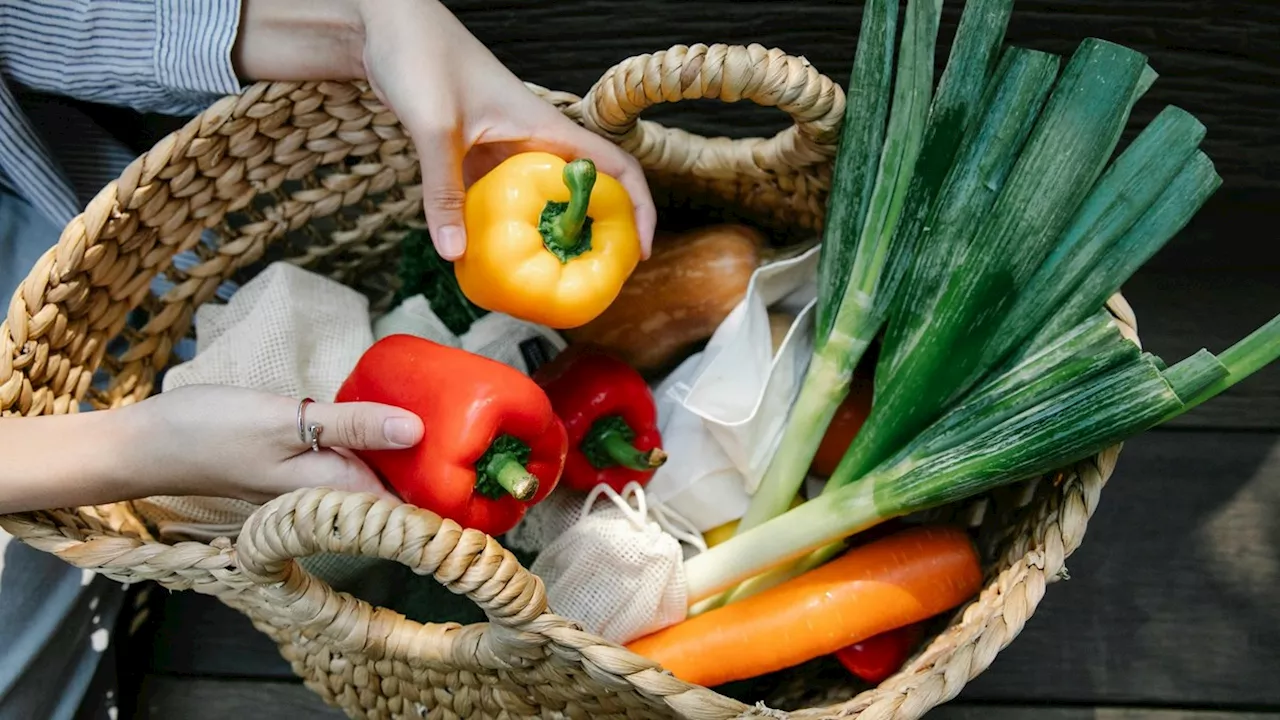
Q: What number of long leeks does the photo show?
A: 3